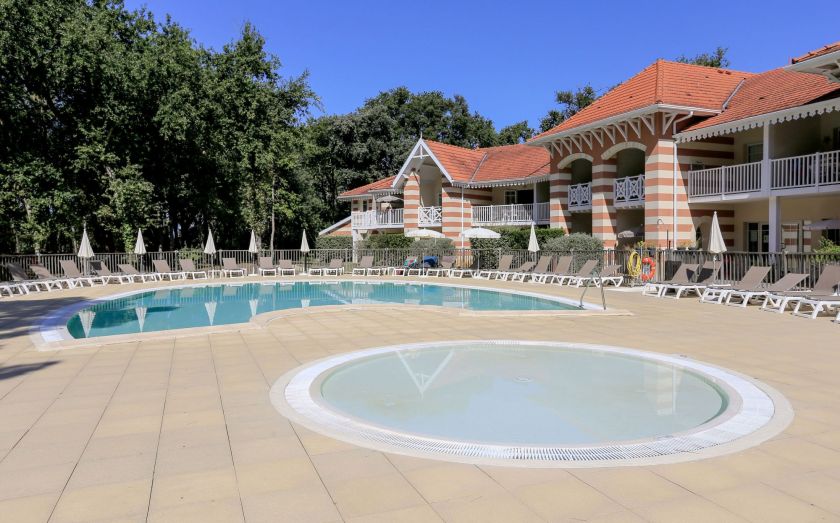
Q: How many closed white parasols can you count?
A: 7